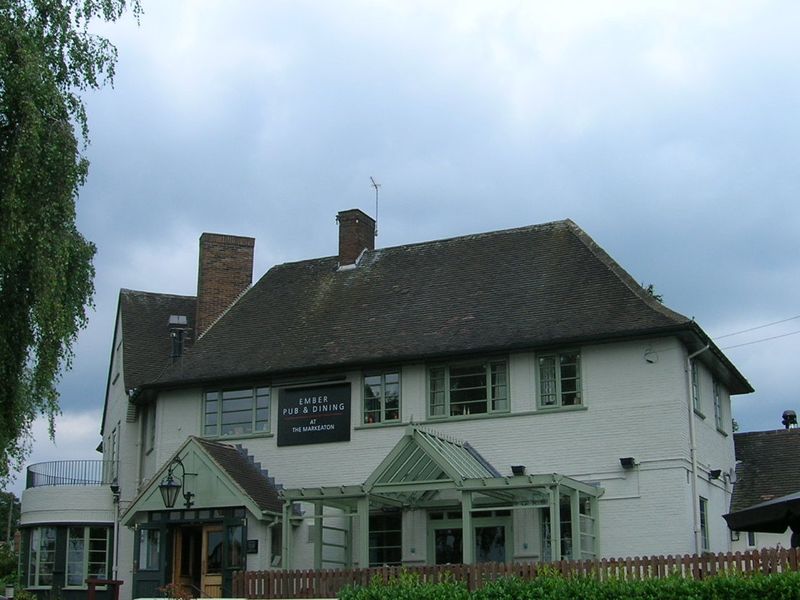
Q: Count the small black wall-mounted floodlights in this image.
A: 3